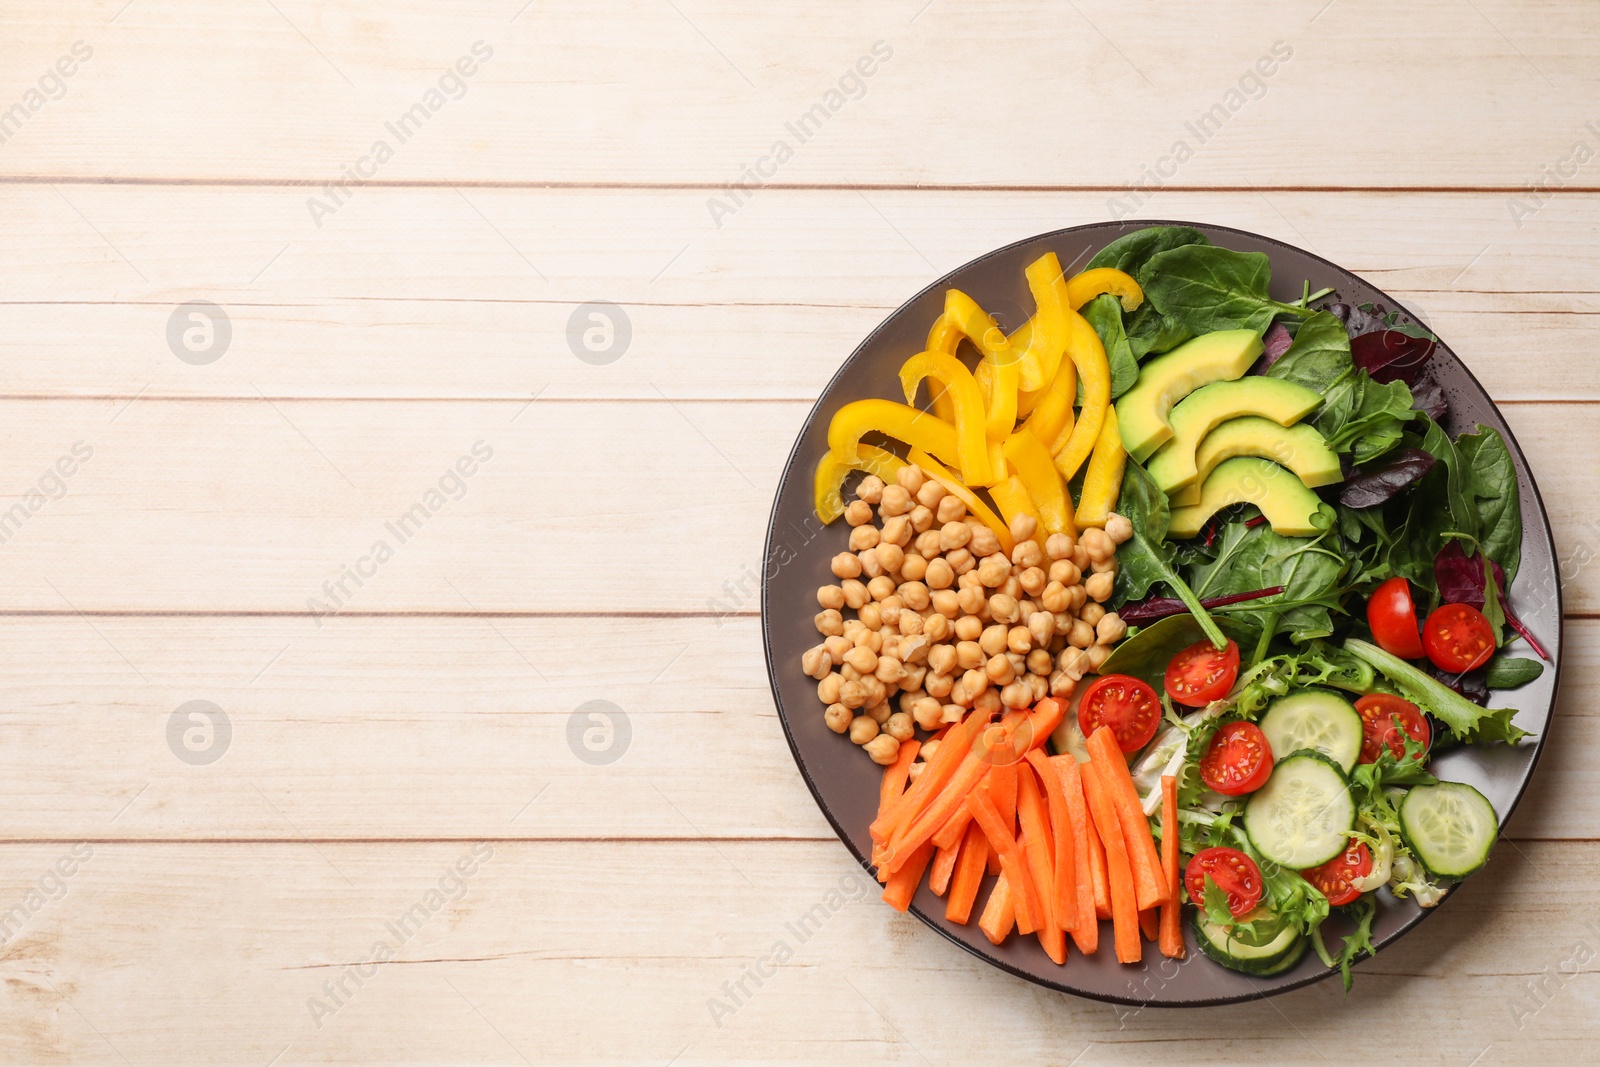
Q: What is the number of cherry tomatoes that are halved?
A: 8